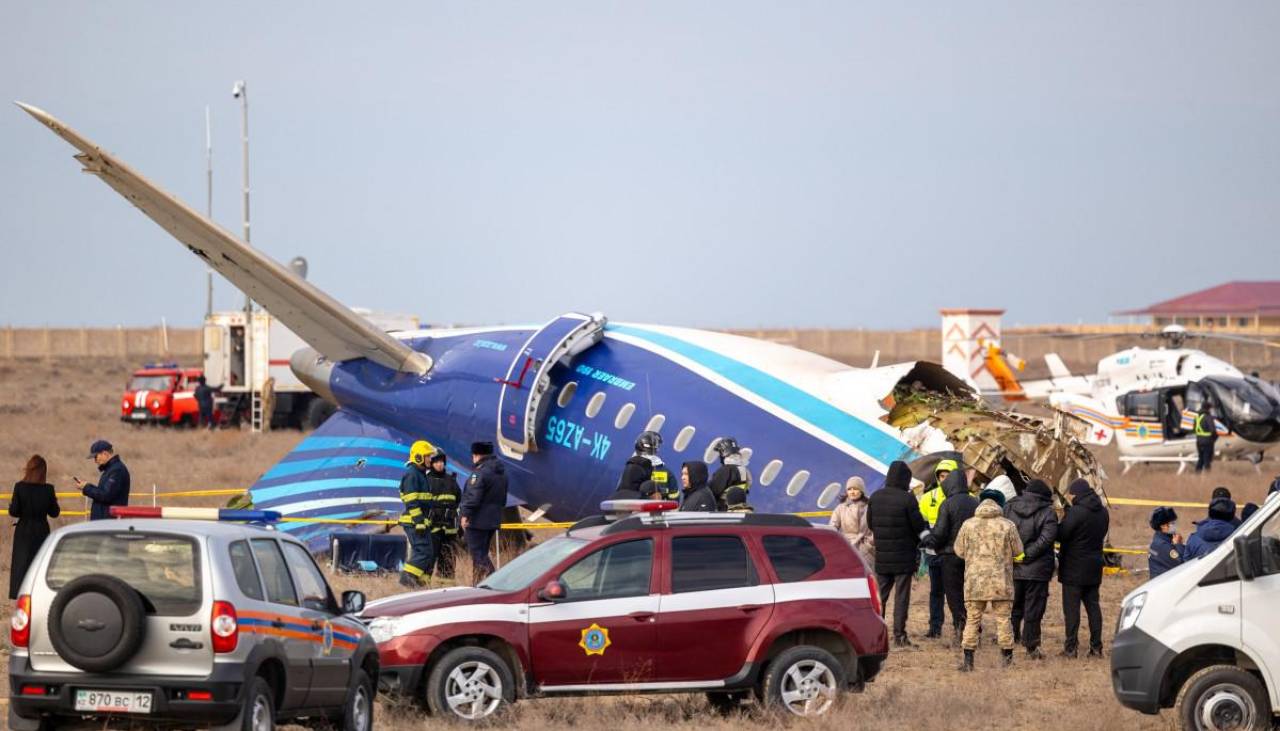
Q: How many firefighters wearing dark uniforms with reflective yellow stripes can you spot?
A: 4